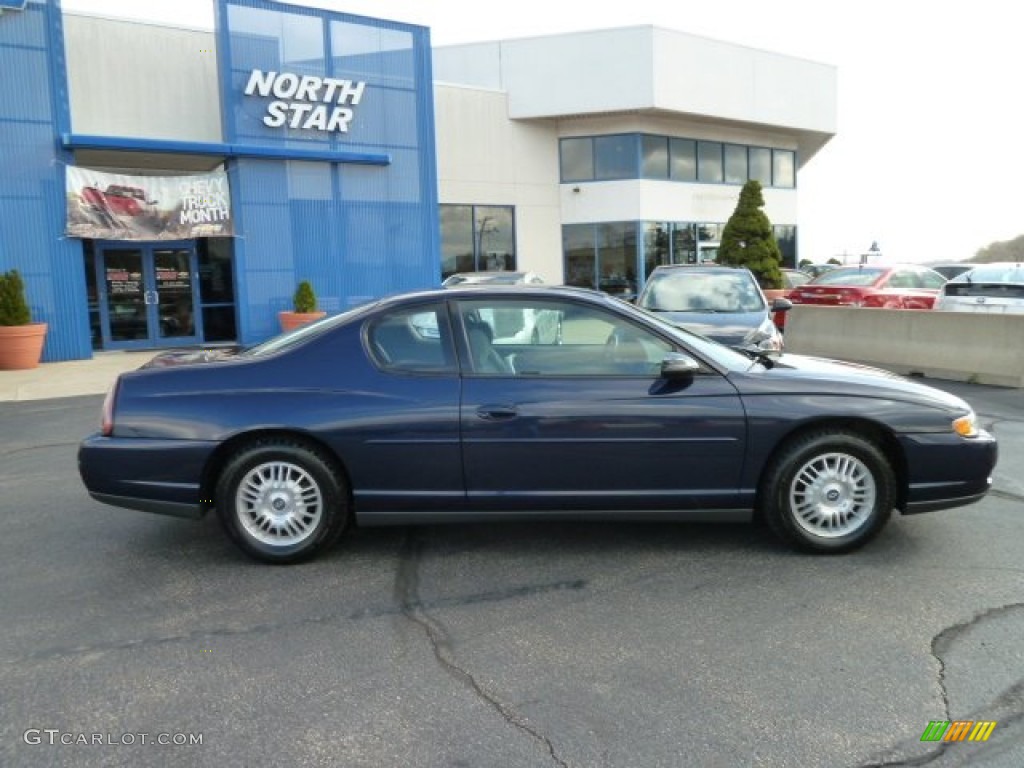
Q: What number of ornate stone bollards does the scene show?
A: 0